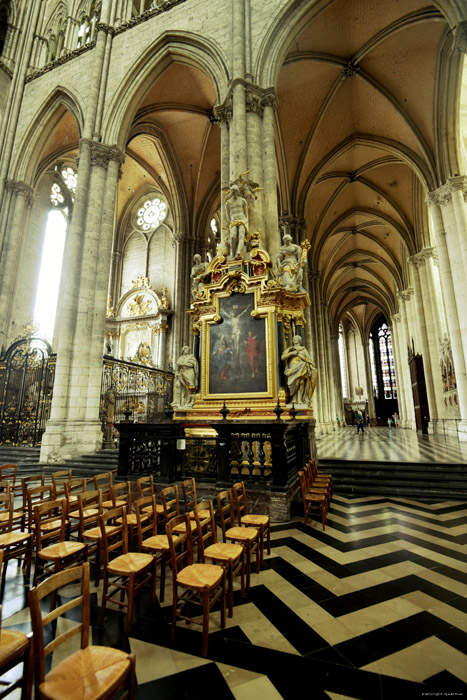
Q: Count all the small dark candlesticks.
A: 5